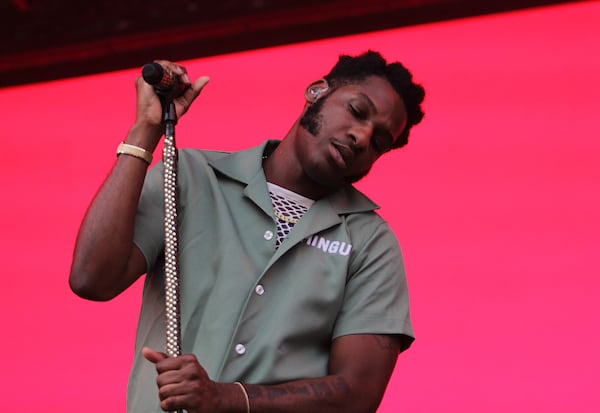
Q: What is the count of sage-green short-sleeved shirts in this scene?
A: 1